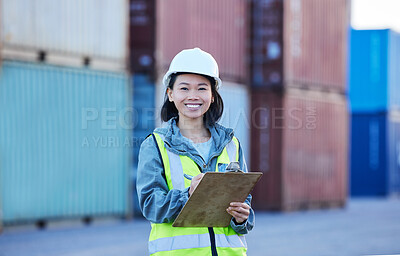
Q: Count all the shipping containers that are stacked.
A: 8